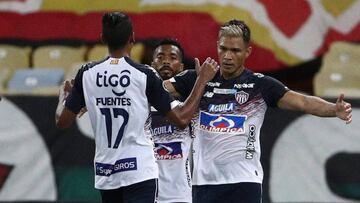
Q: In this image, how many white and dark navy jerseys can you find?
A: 3